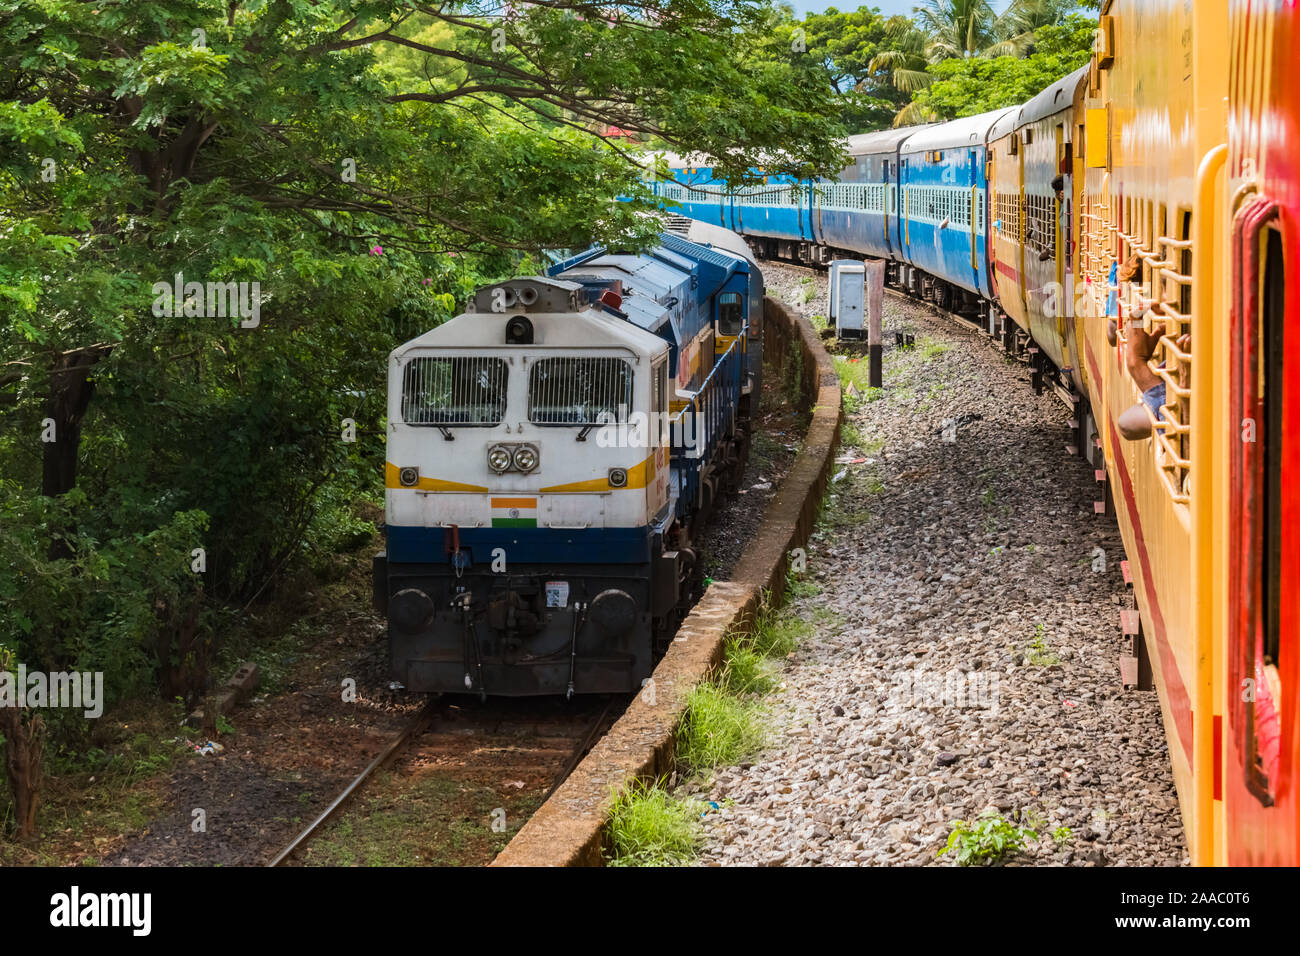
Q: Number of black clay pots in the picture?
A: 0